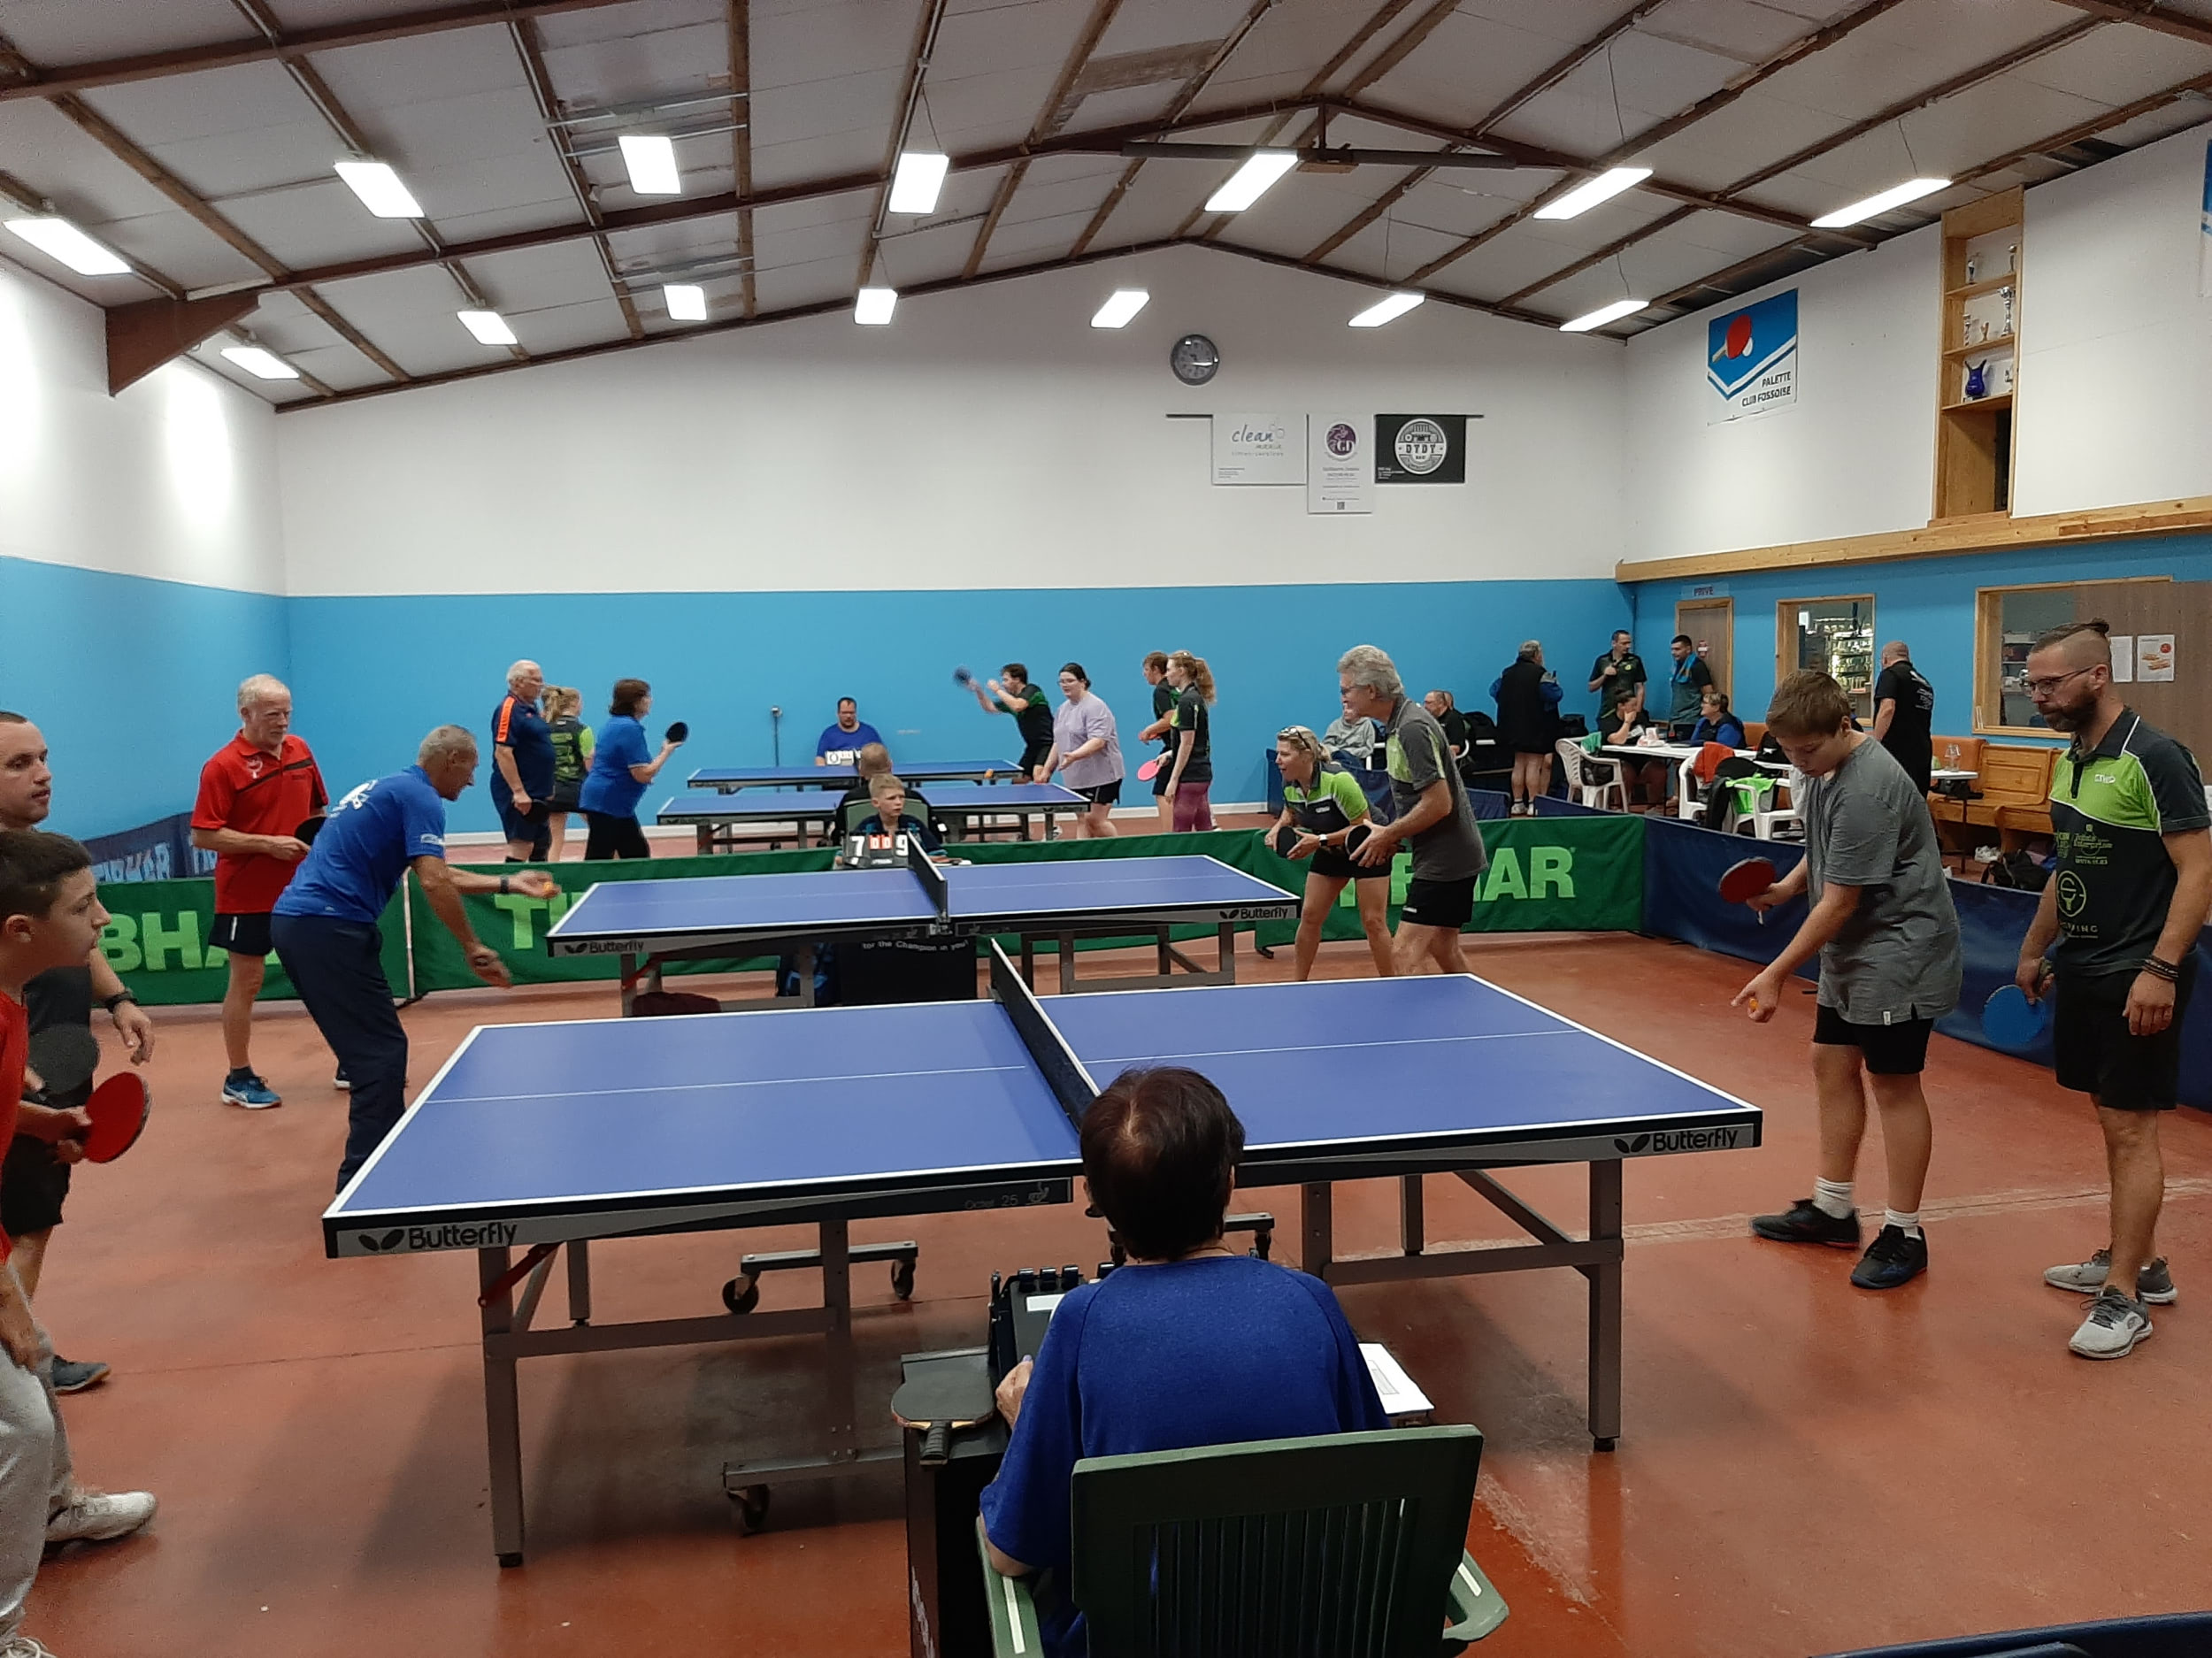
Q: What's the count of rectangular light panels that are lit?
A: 14